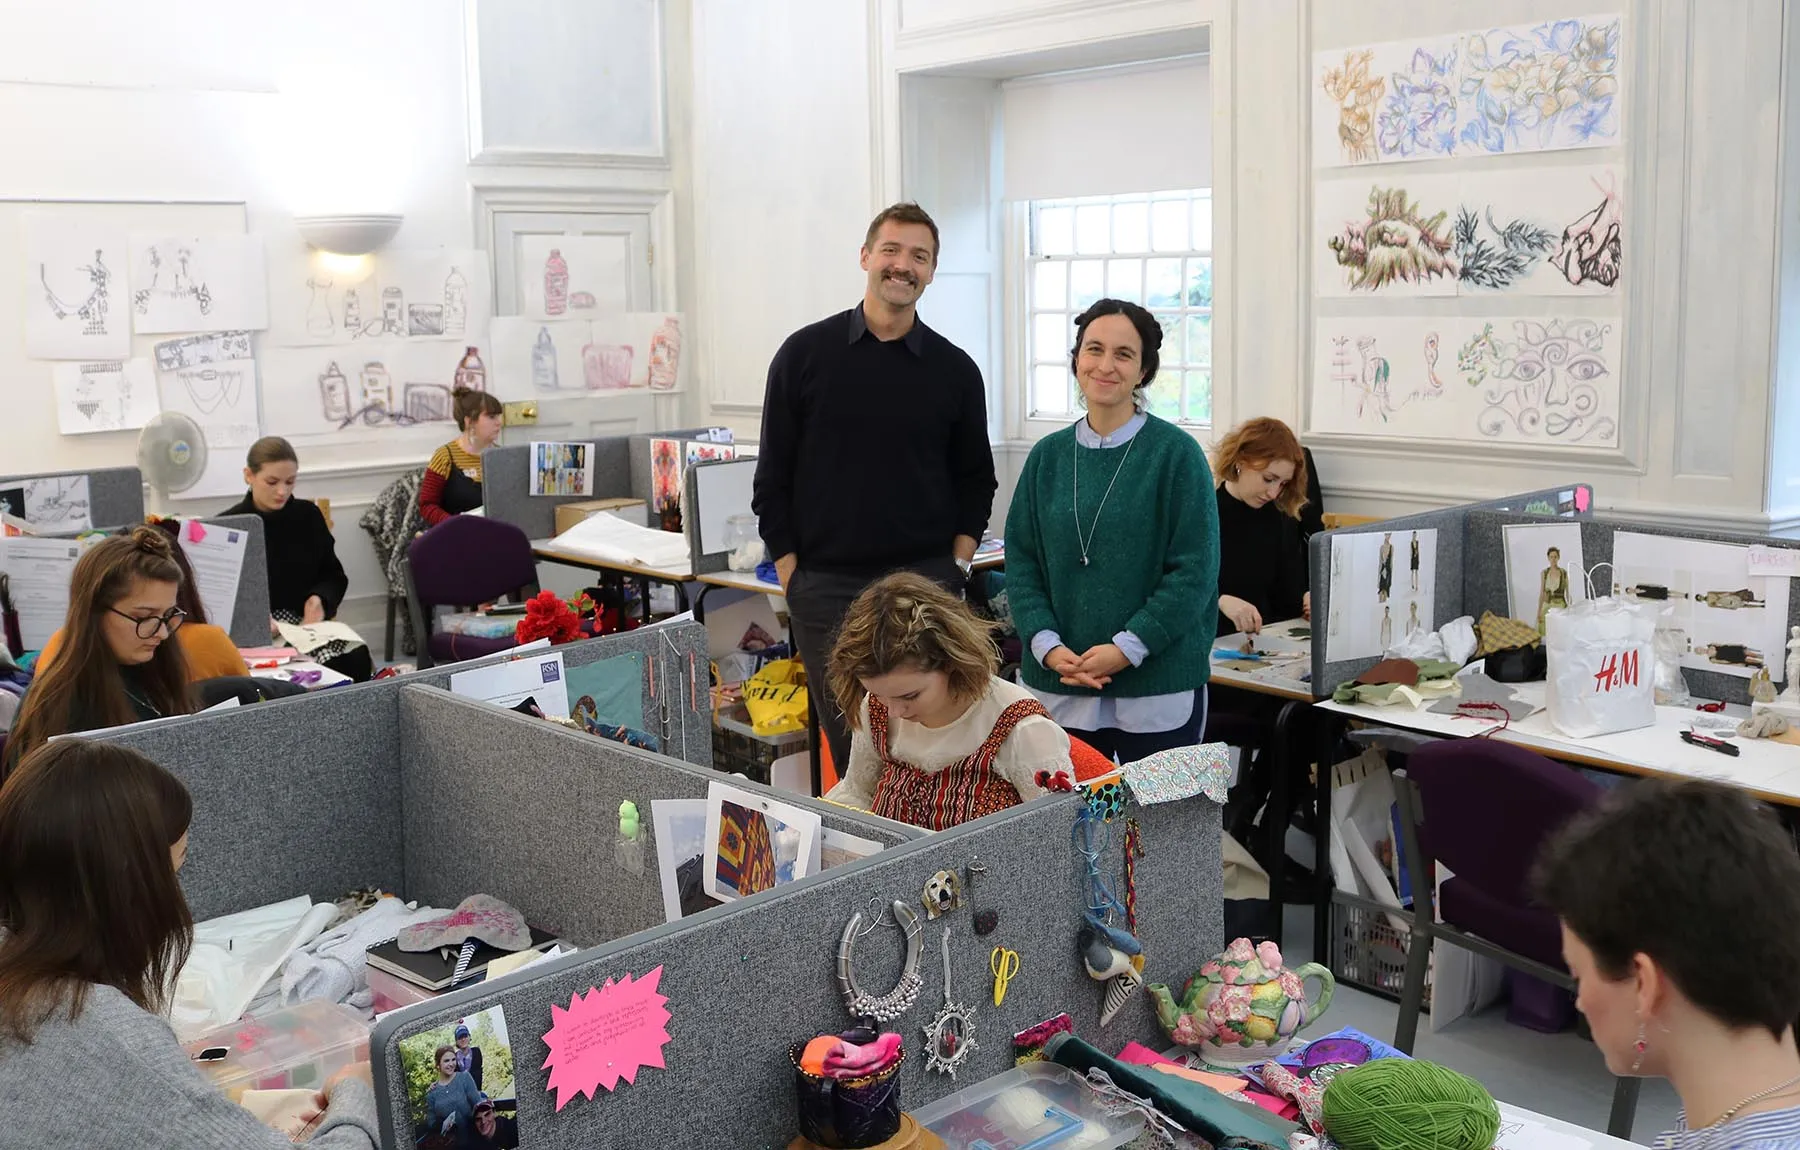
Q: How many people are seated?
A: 8